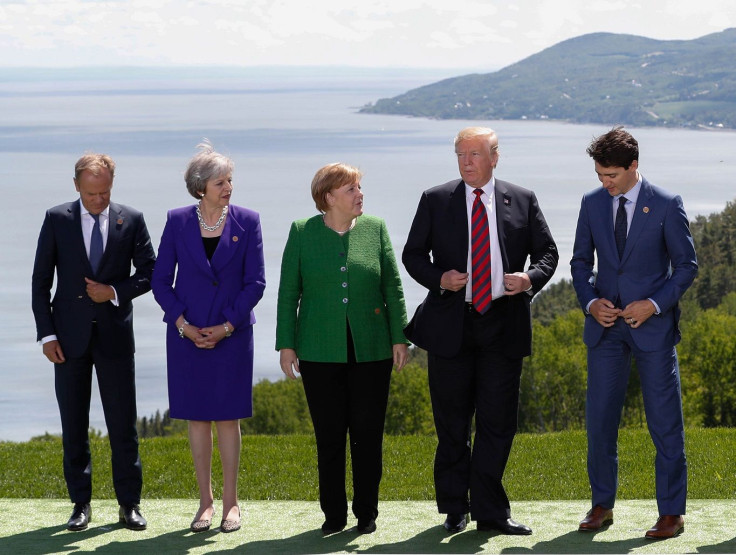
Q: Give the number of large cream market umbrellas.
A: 0